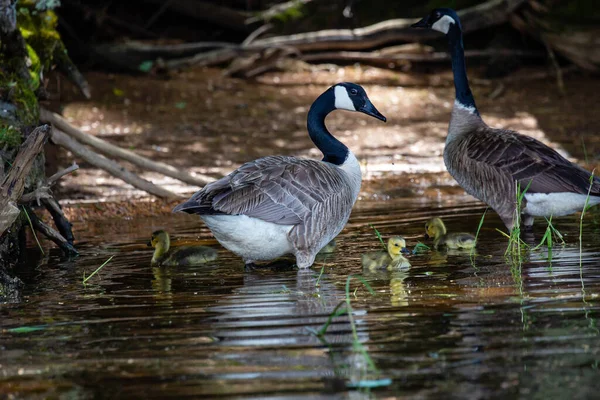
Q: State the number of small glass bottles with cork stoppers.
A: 0